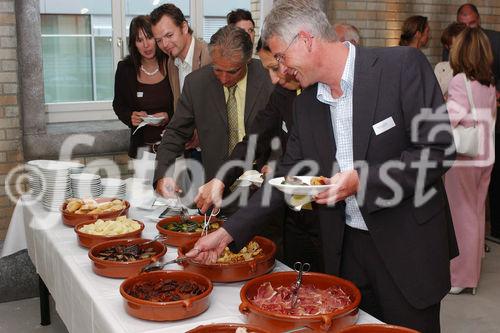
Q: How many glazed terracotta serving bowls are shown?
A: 9